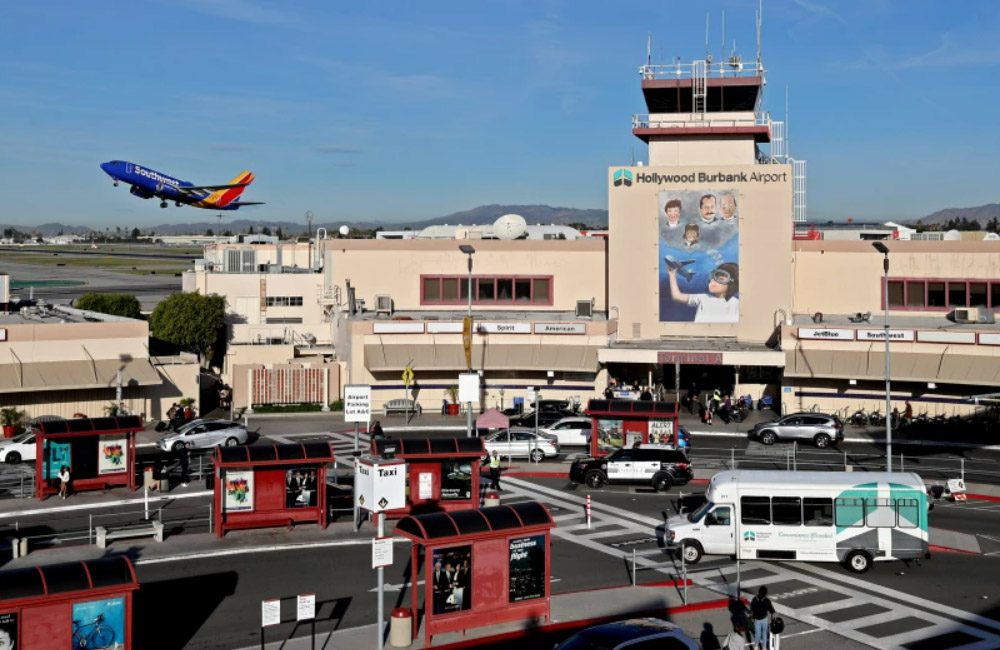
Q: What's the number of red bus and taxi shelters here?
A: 6